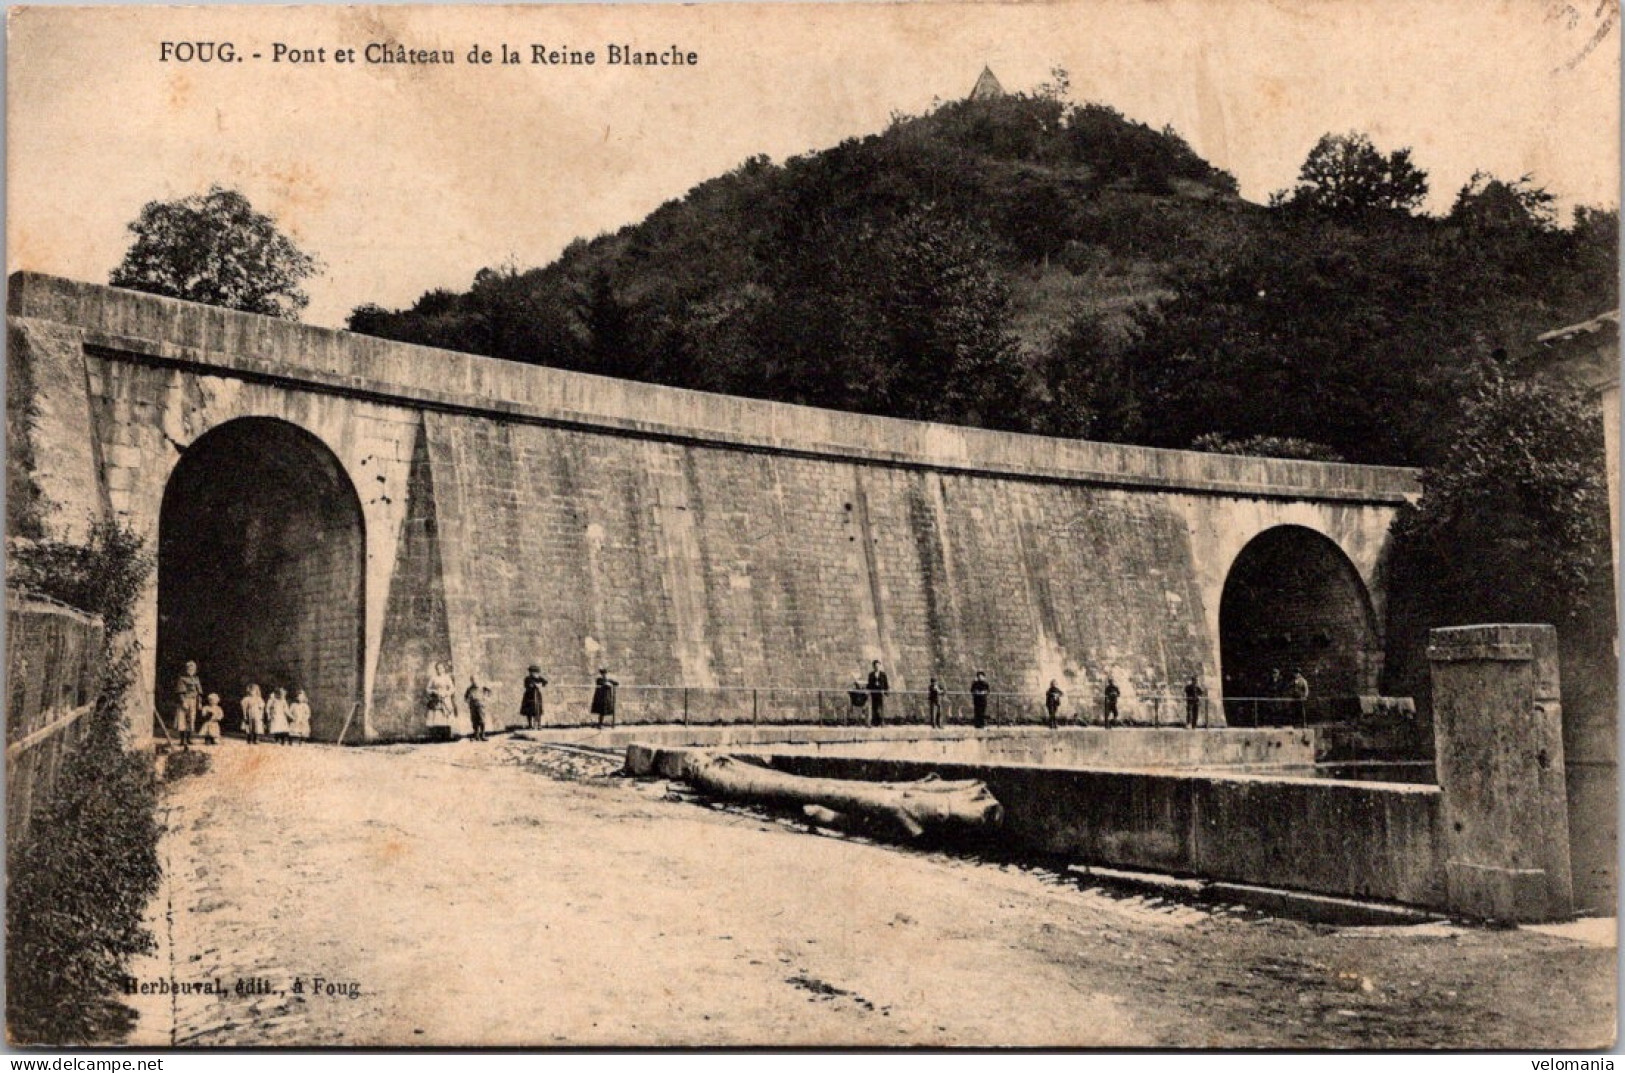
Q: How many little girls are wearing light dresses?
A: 4